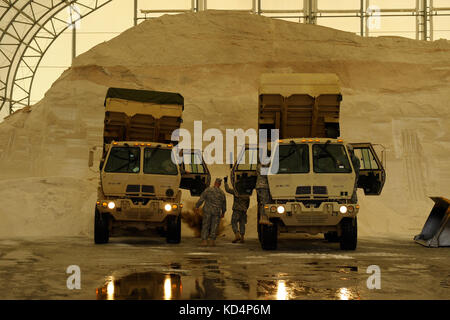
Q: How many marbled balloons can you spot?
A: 0